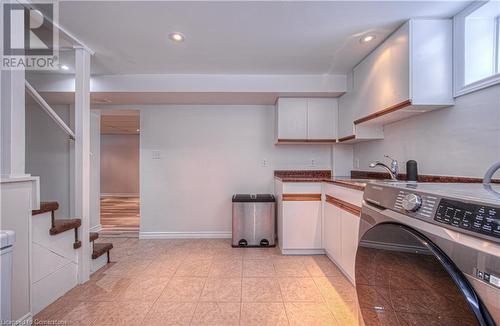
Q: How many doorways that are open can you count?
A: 1